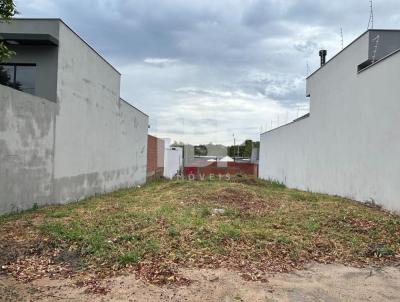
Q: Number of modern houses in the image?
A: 2